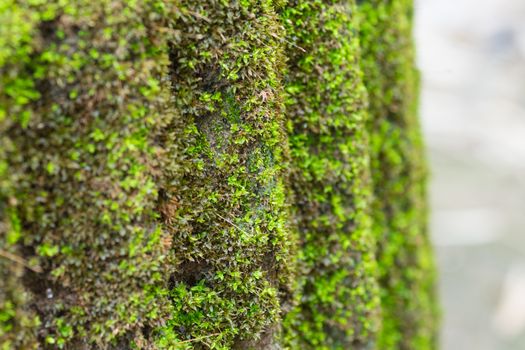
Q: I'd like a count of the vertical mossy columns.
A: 4